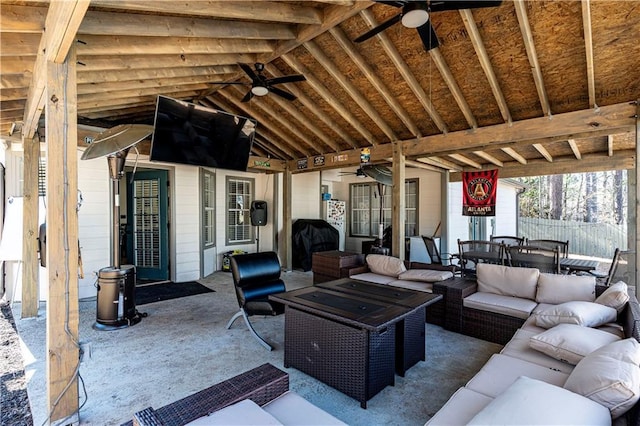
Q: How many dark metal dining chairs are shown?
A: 6